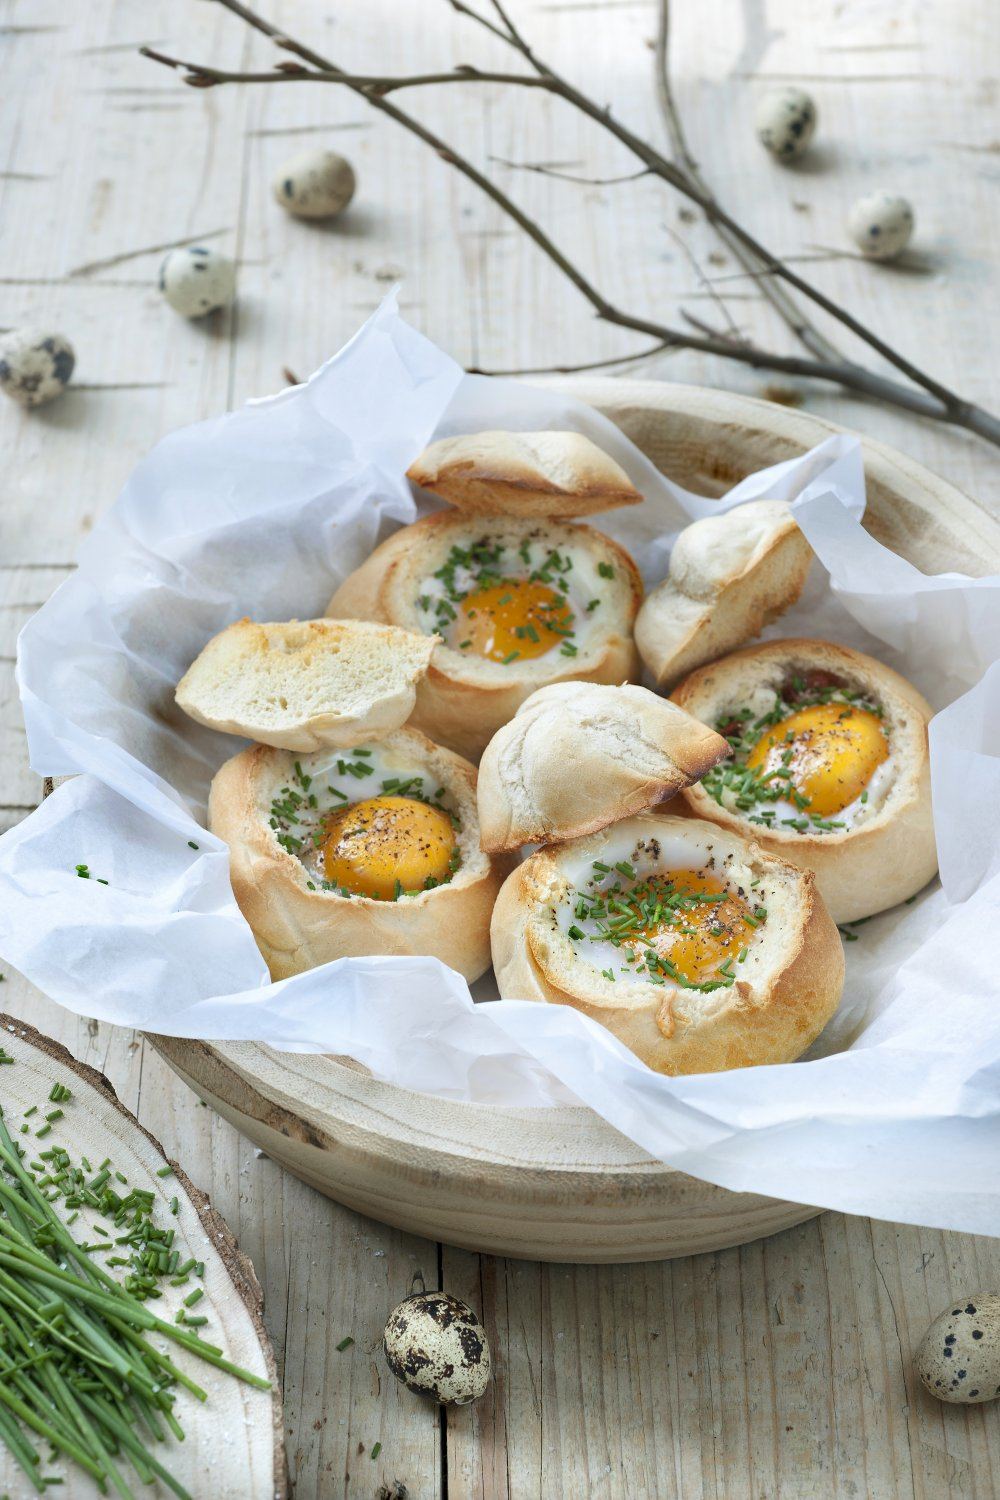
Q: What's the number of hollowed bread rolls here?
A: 4